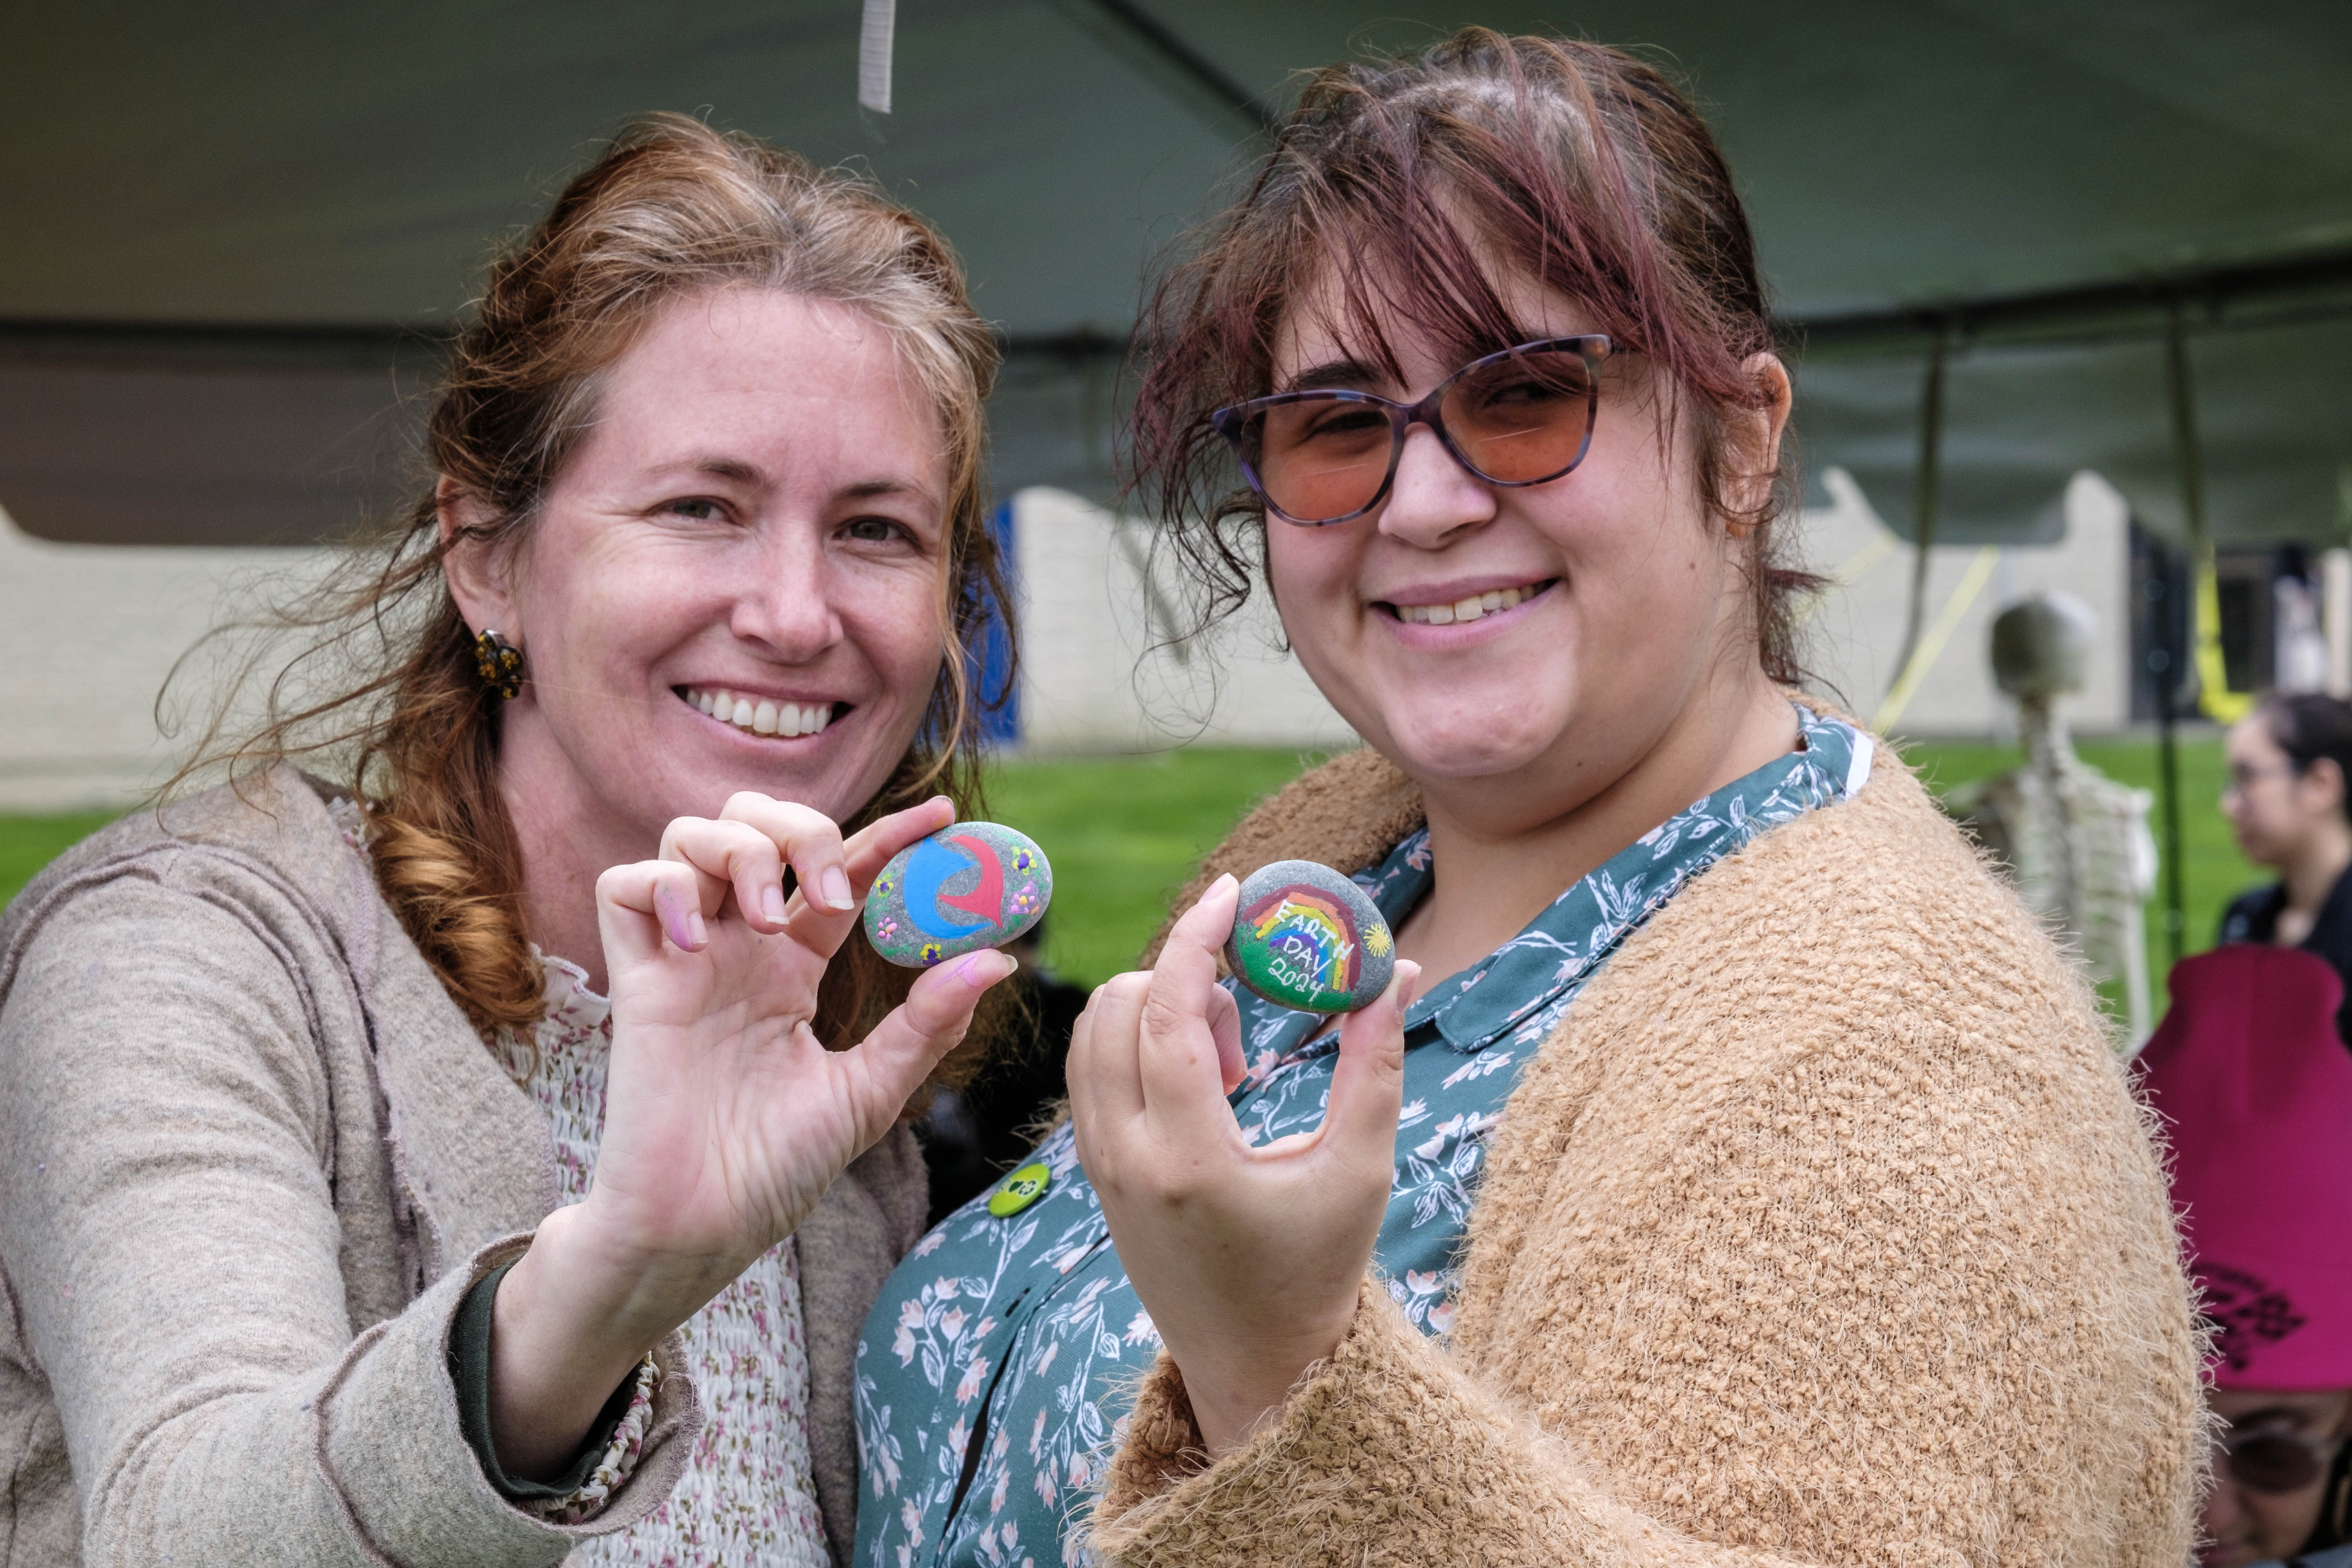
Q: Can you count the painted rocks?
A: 2